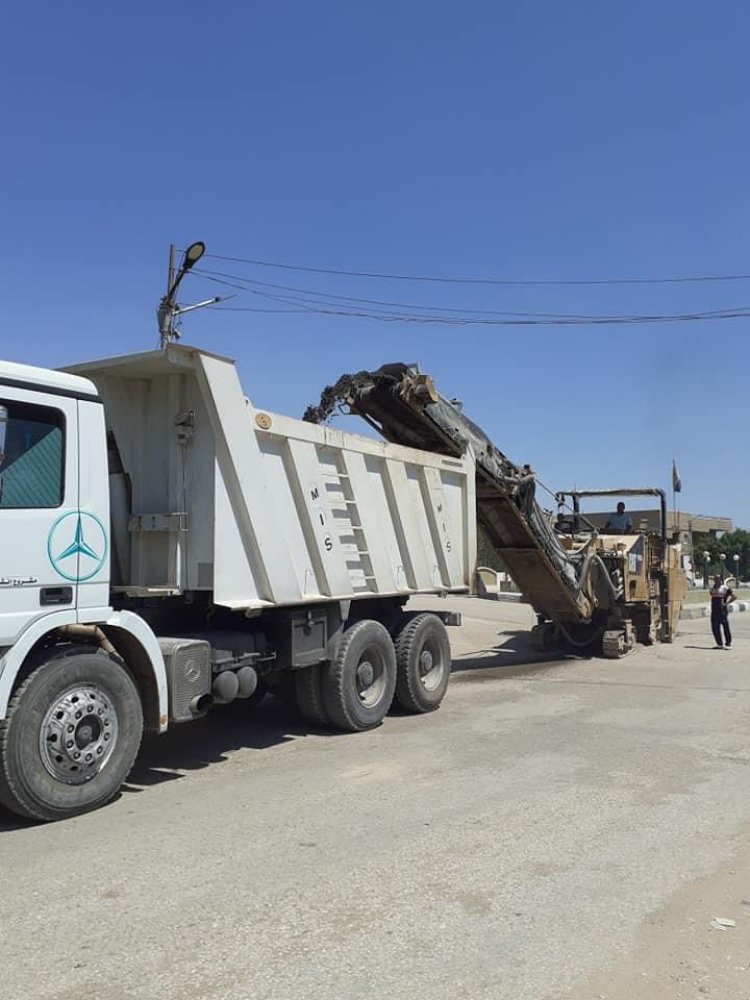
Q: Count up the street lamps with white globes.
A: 4